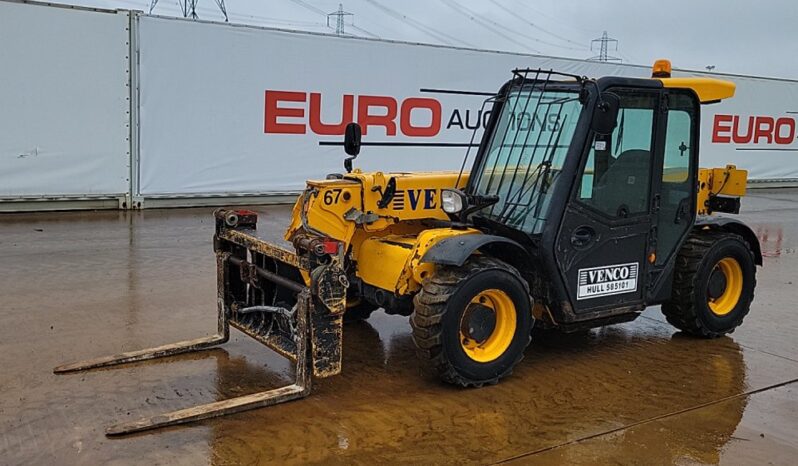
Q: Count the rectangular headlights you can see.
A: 1